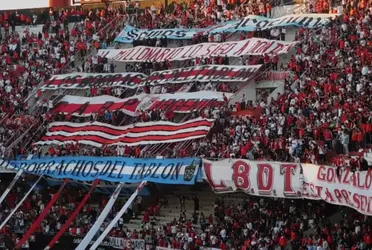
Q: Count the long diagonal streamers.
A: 6